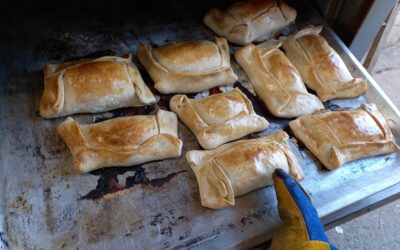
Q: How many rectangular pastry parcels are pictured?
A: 9